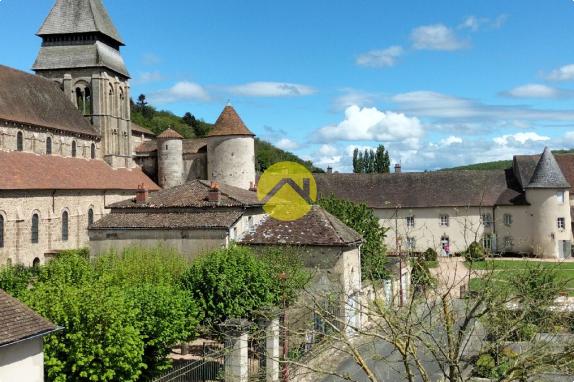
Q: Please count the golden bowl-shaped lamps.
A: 0